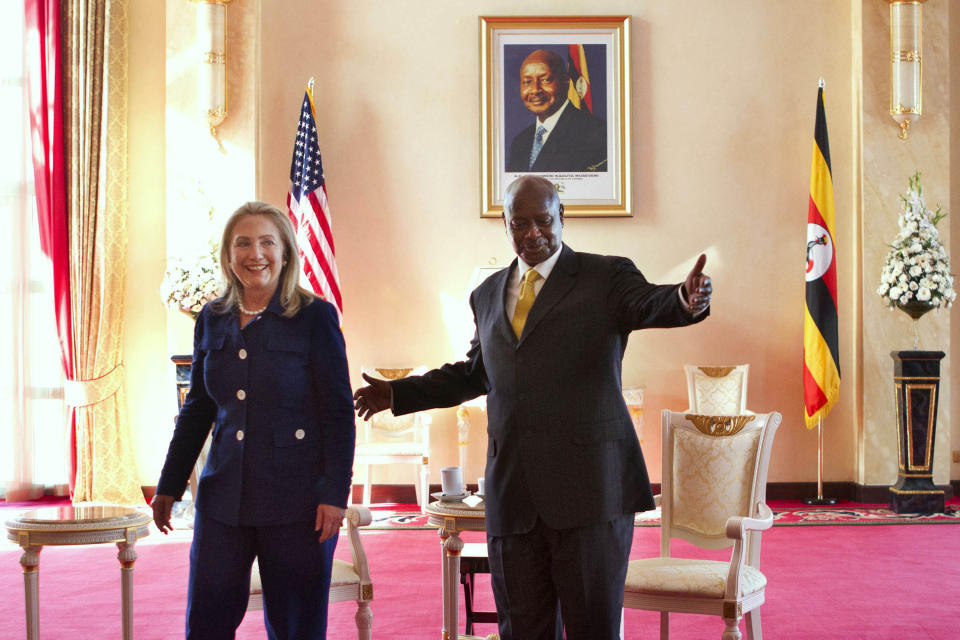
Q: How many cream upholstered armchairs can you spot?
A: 4